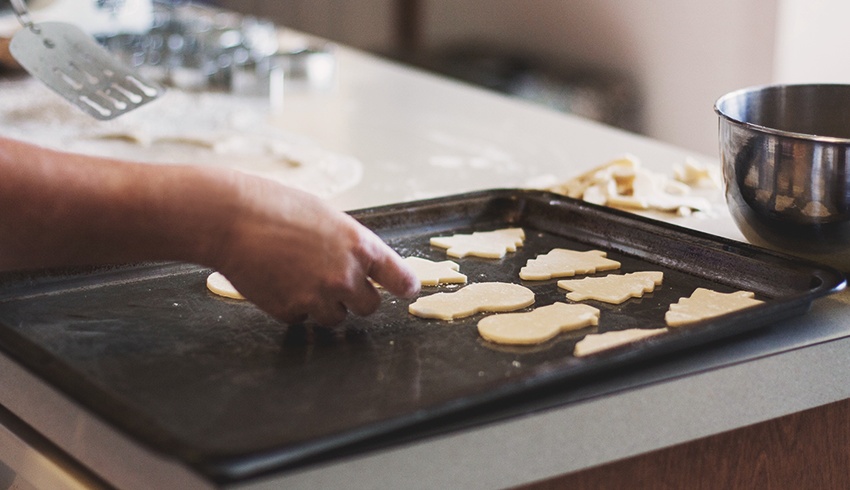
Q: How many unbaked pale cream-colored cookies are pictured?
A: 9